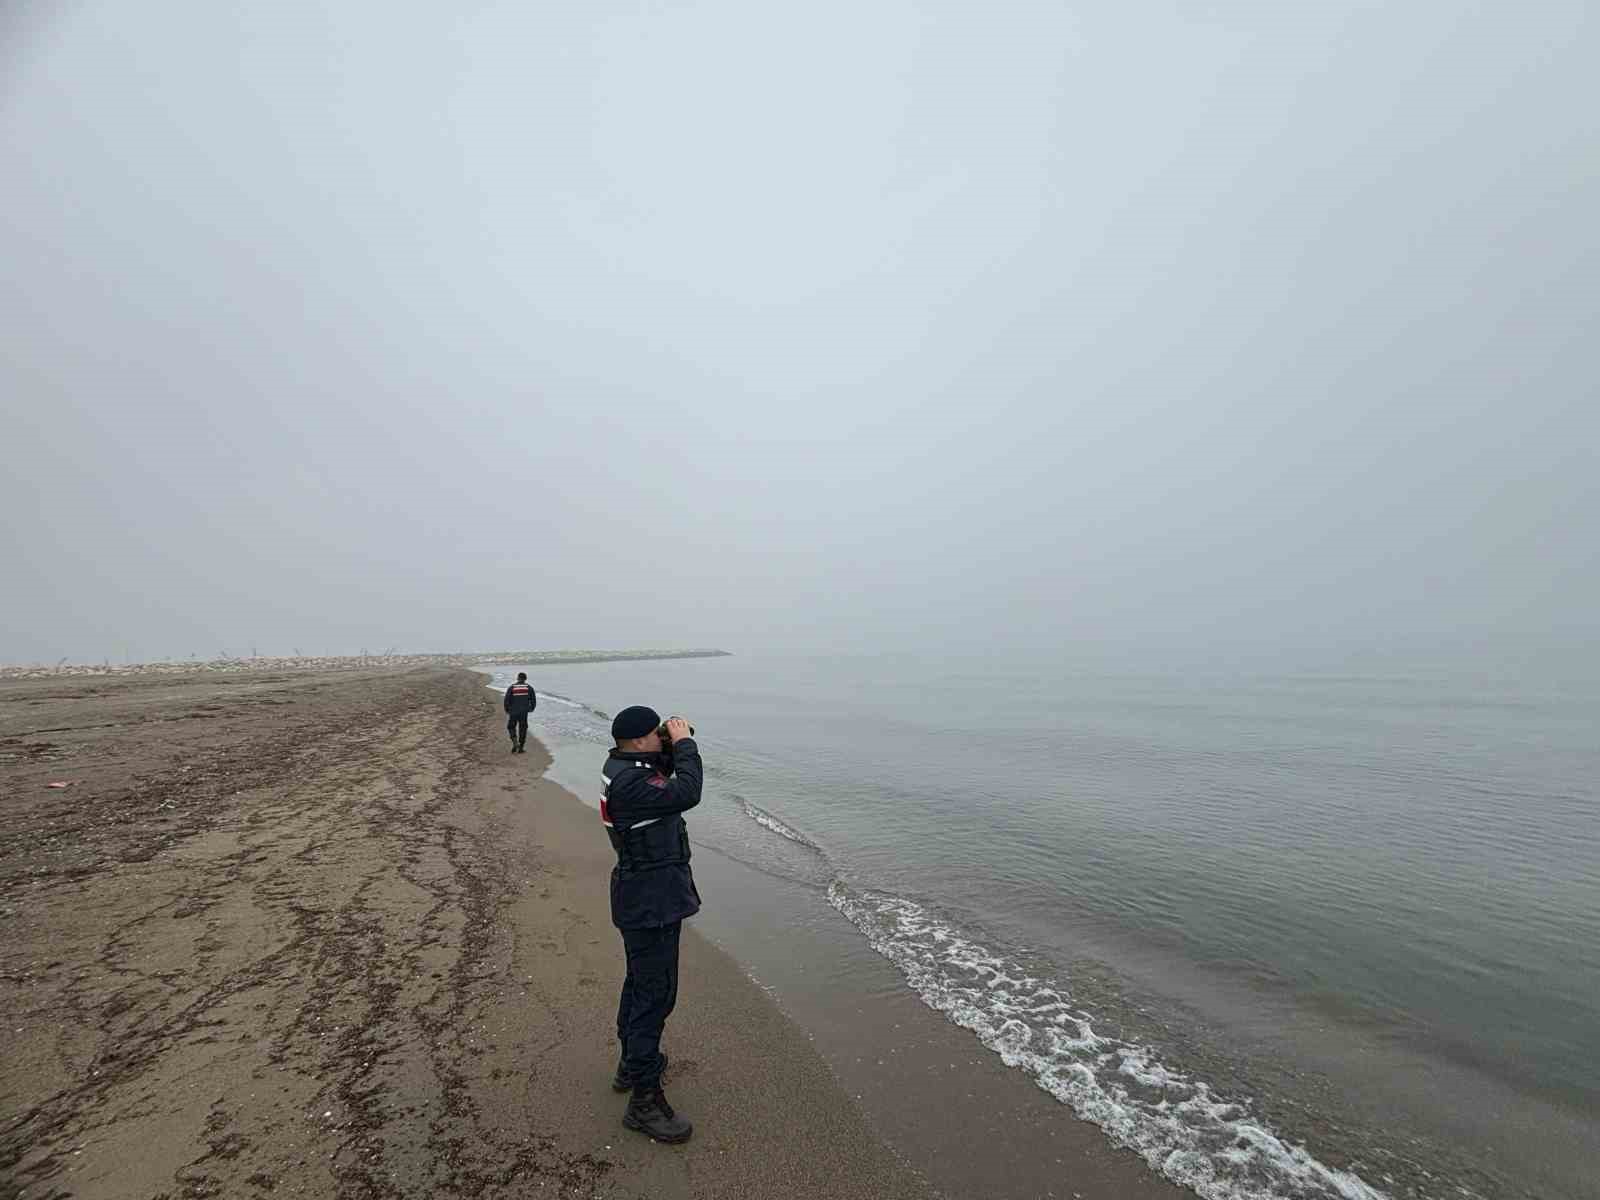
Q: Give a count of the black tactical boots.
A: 4